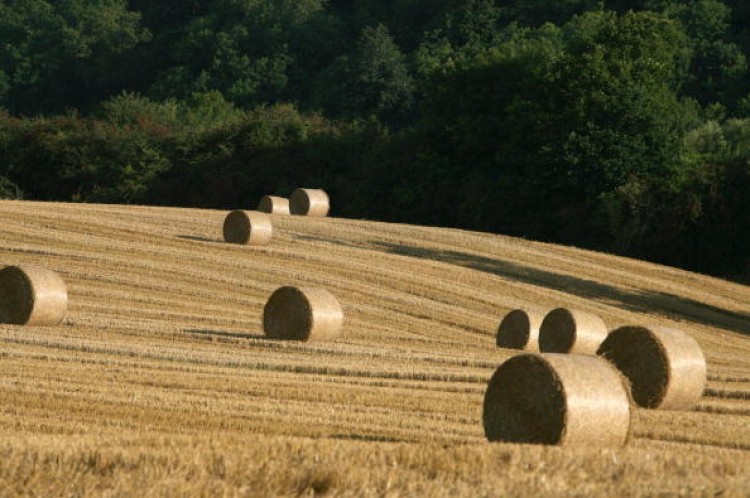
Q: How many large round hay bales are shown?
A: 9